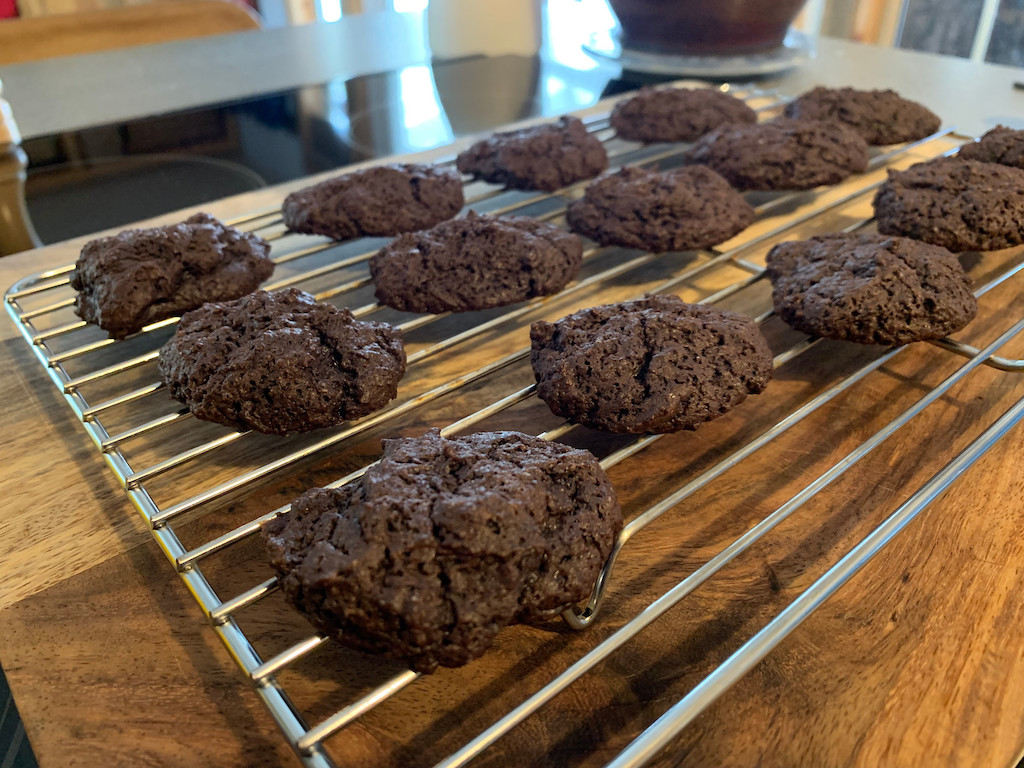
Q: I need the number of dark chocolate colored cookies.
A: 14